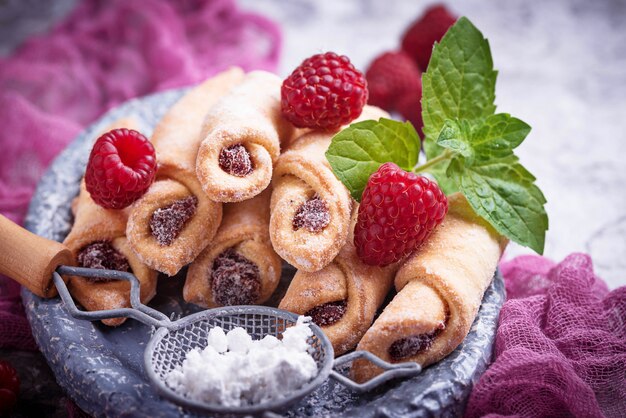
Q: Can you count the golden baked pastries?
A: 7